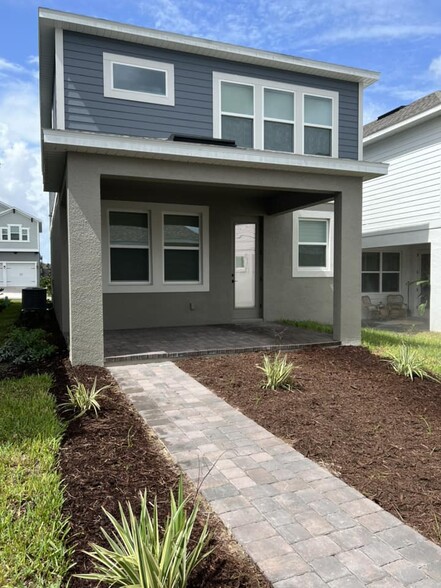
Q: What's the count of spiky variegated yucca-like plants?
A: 4